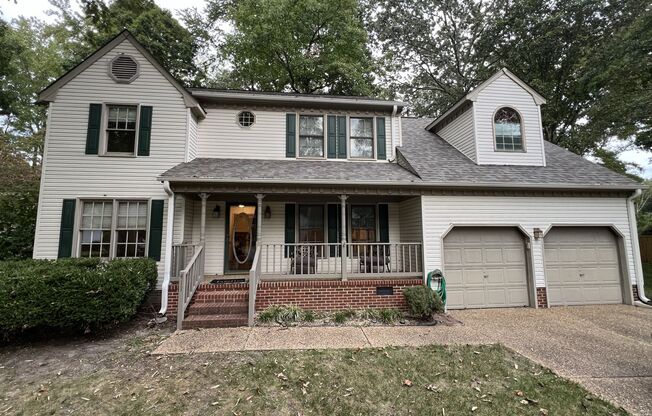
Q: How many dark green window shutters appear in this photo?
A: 12